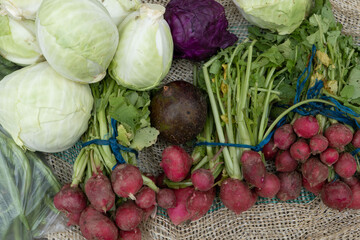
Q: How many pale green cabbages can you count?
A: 7